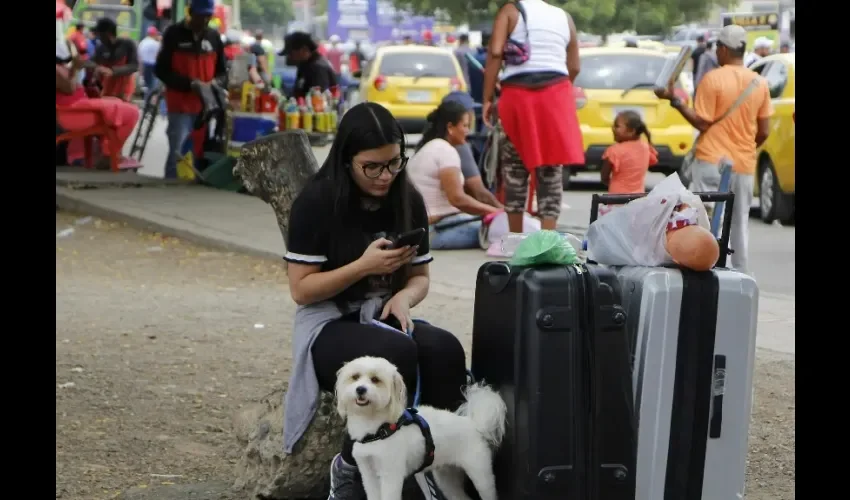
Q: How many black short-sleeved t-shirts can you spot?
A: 1